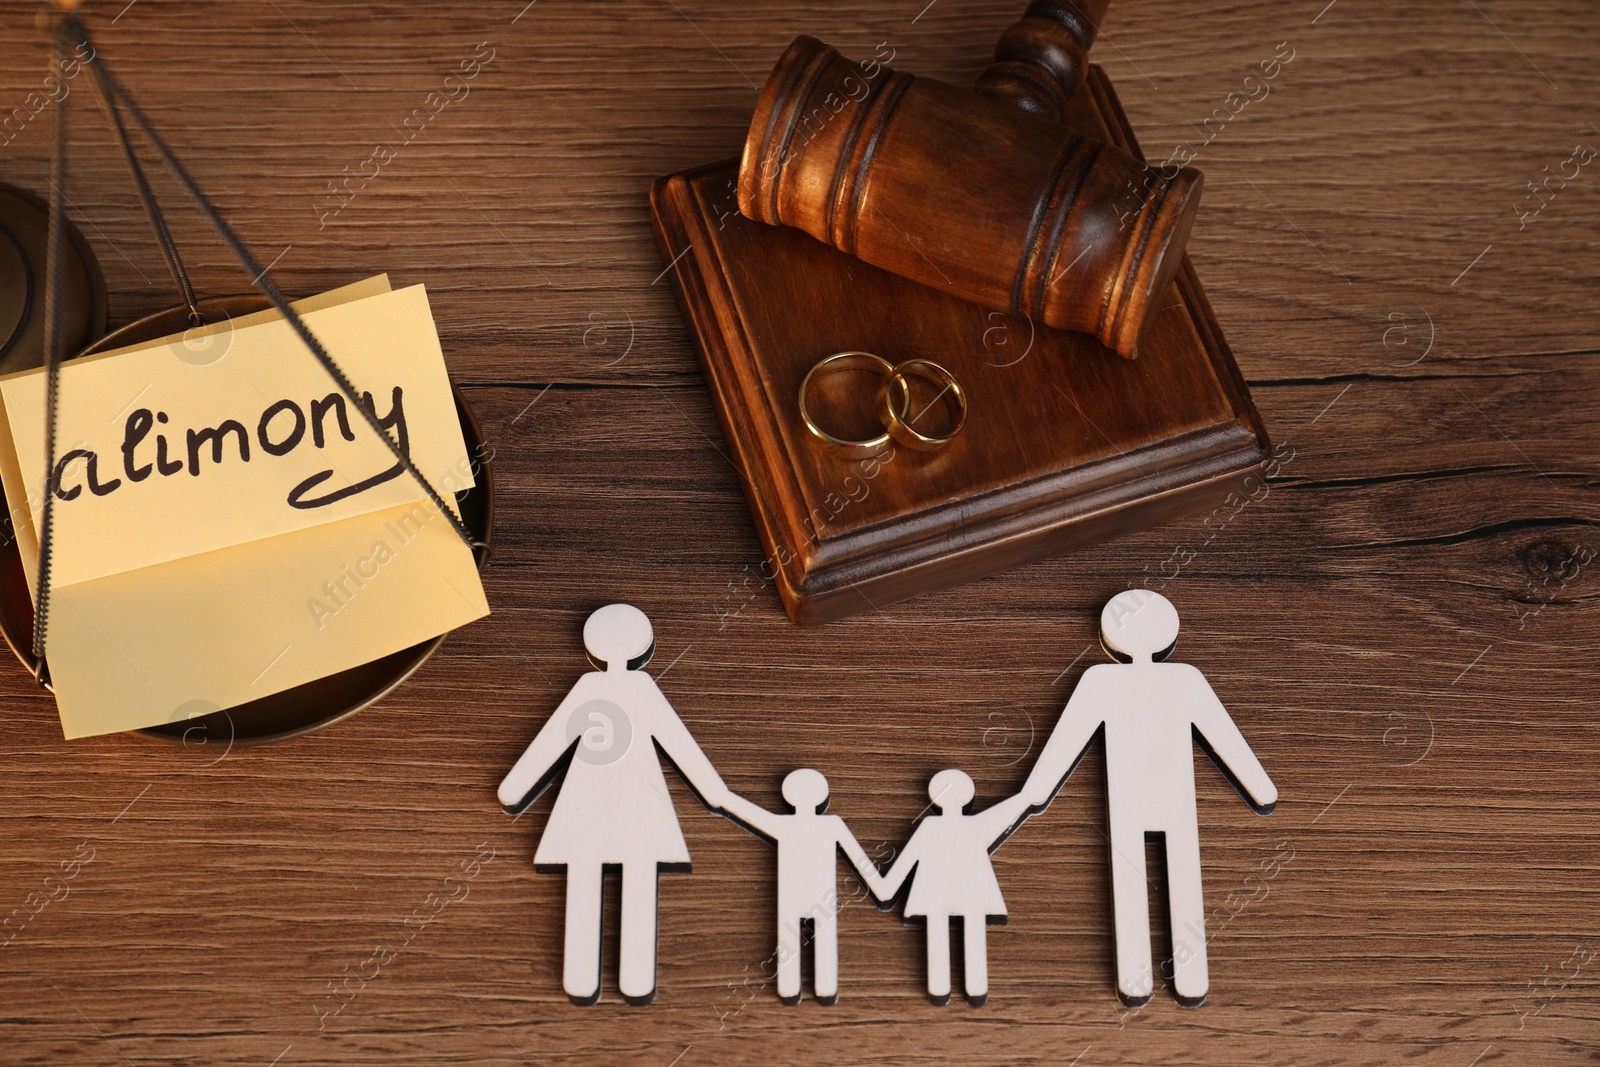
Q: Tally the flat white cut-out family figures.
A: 4